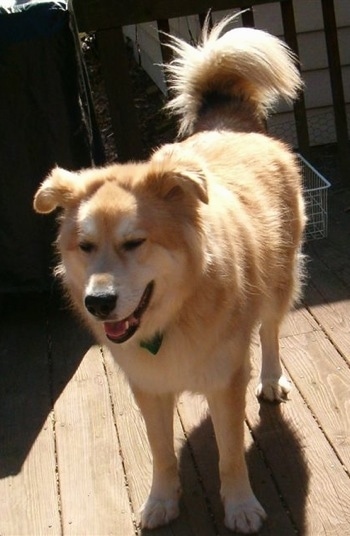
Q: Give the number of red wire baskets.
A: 0